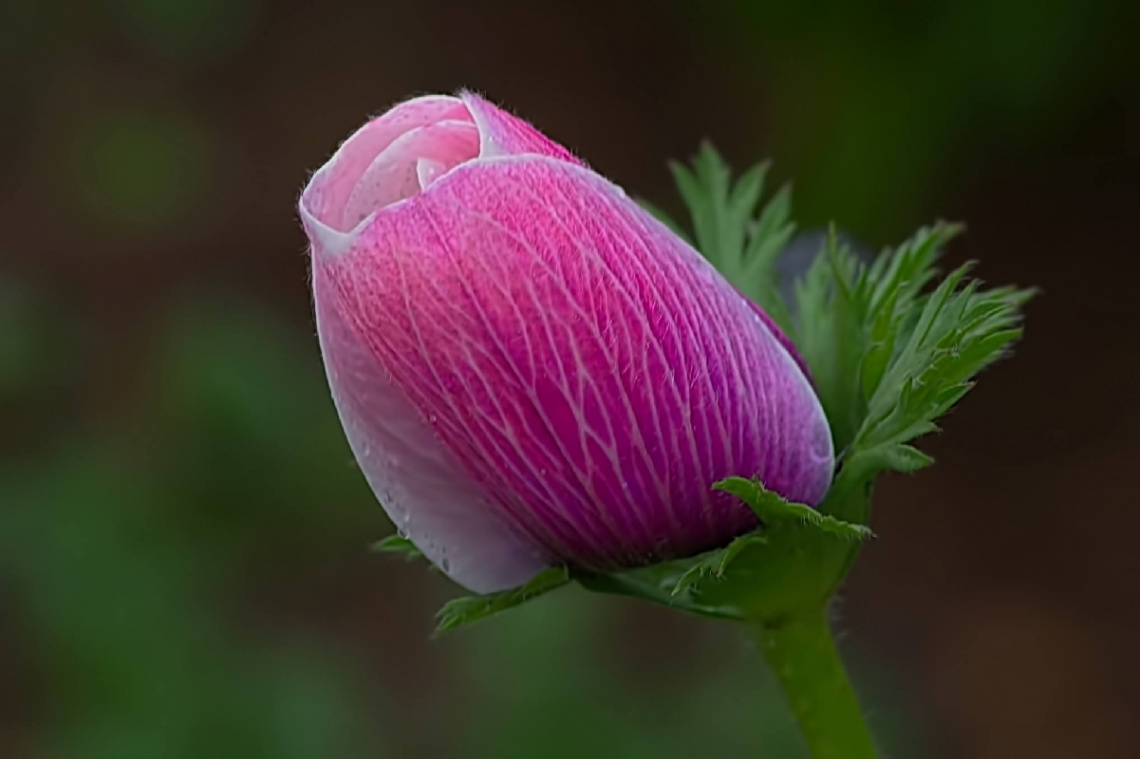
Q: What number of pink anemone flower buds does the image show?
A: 1